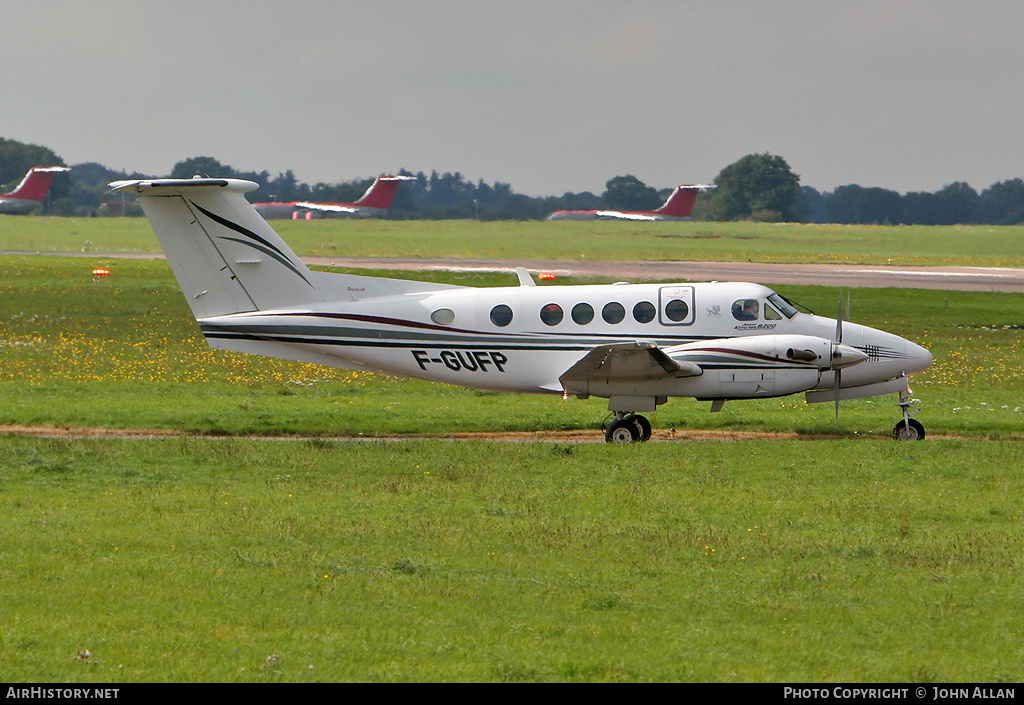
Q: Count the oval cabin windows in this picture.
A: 7